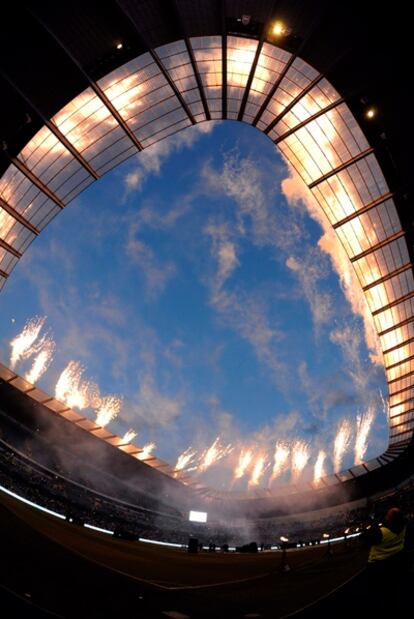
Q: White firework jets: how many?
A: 15